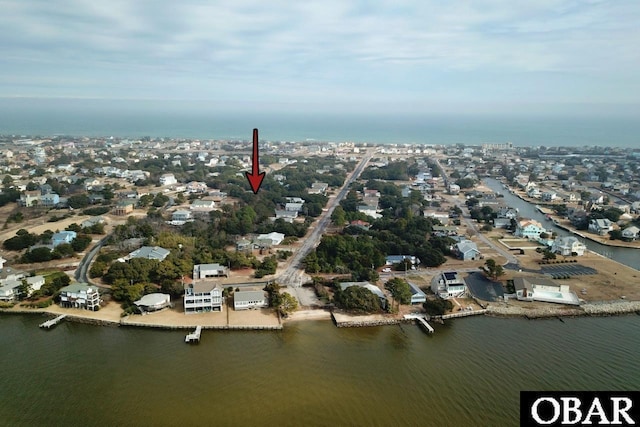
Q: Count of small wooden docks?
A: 3